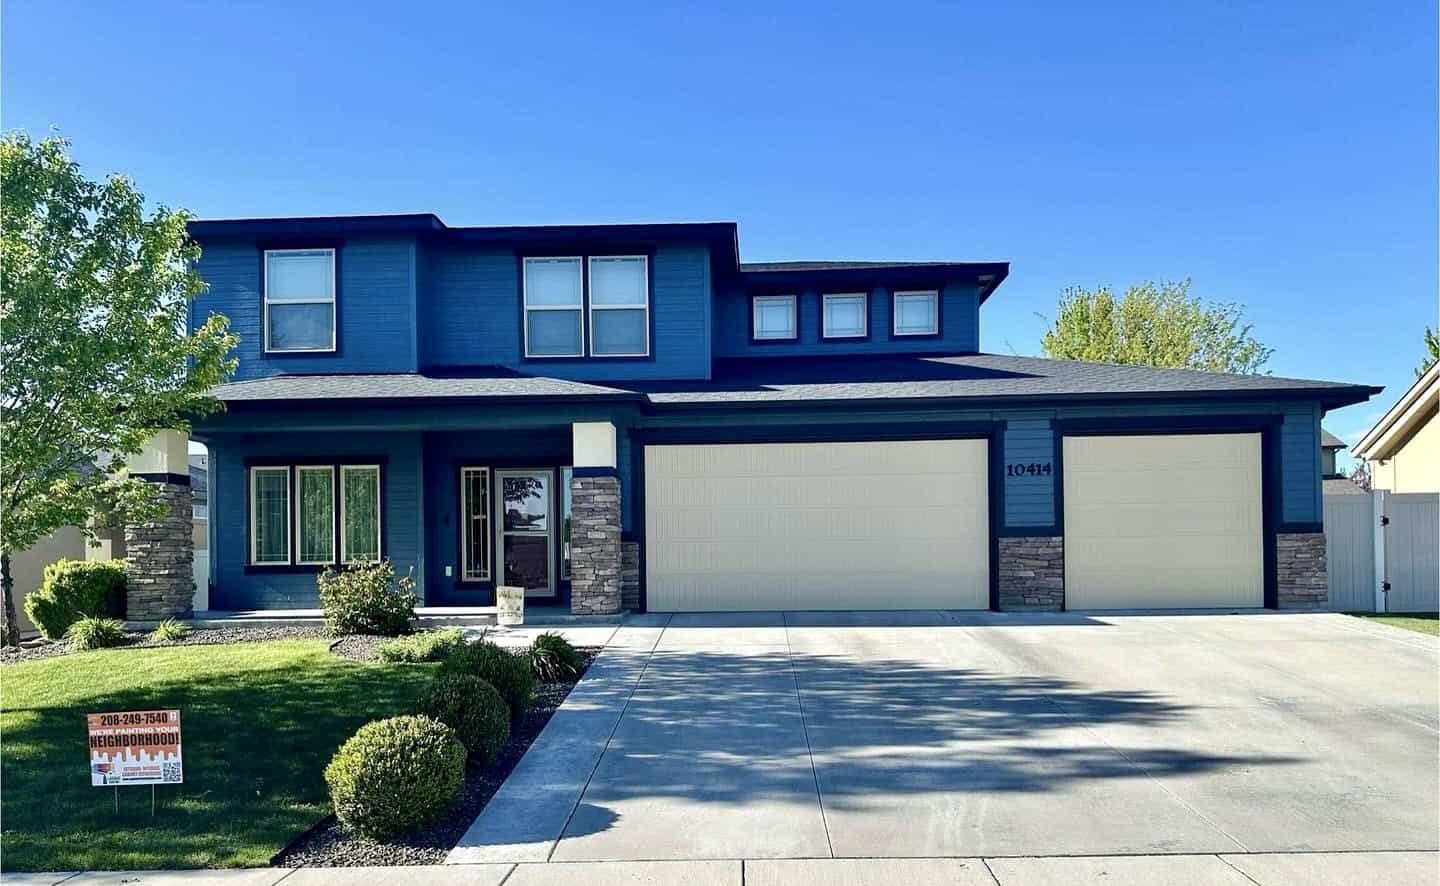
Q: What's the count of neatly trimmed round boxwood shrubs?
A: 3